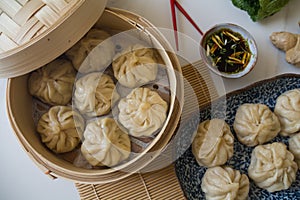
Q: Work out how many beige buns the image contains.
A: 13